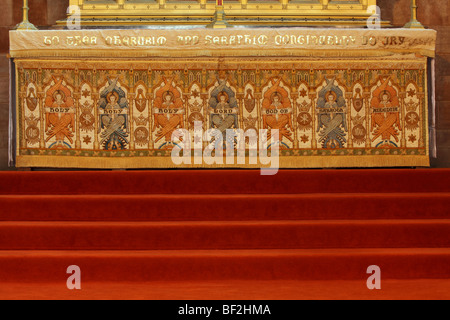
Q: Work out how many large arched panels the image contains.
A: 7